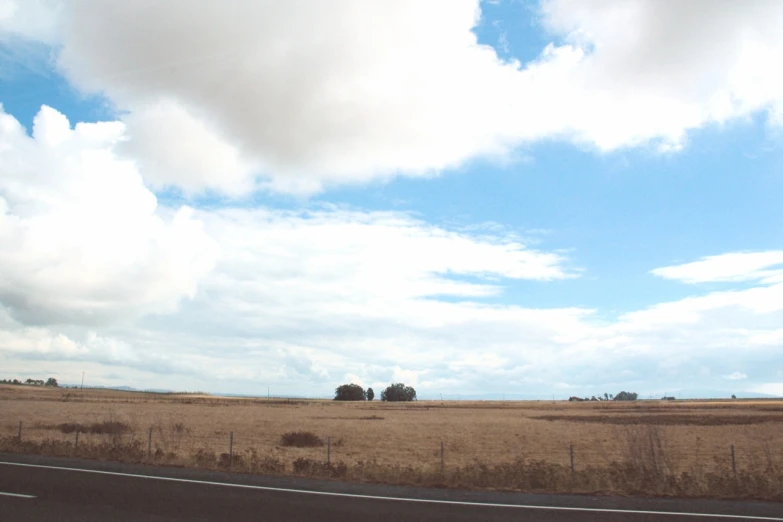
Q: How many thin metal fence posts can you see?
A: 8